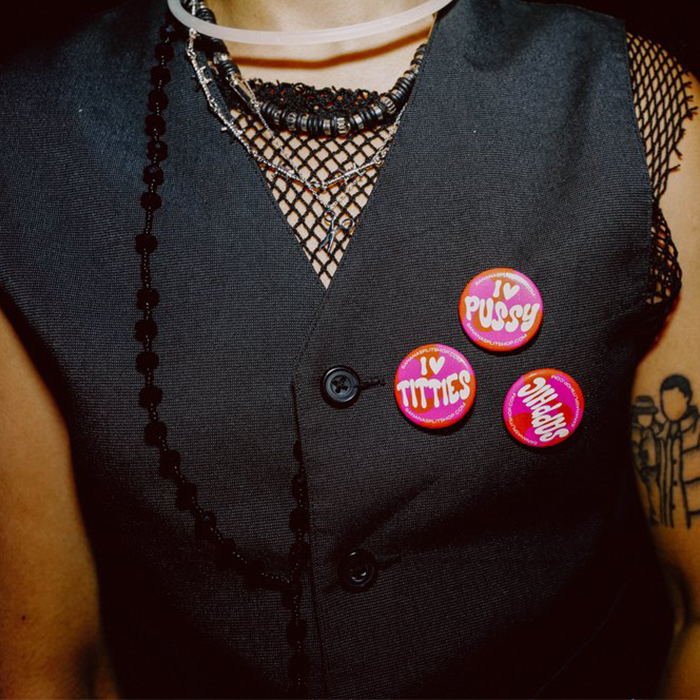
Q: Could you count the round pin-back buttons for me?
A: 3